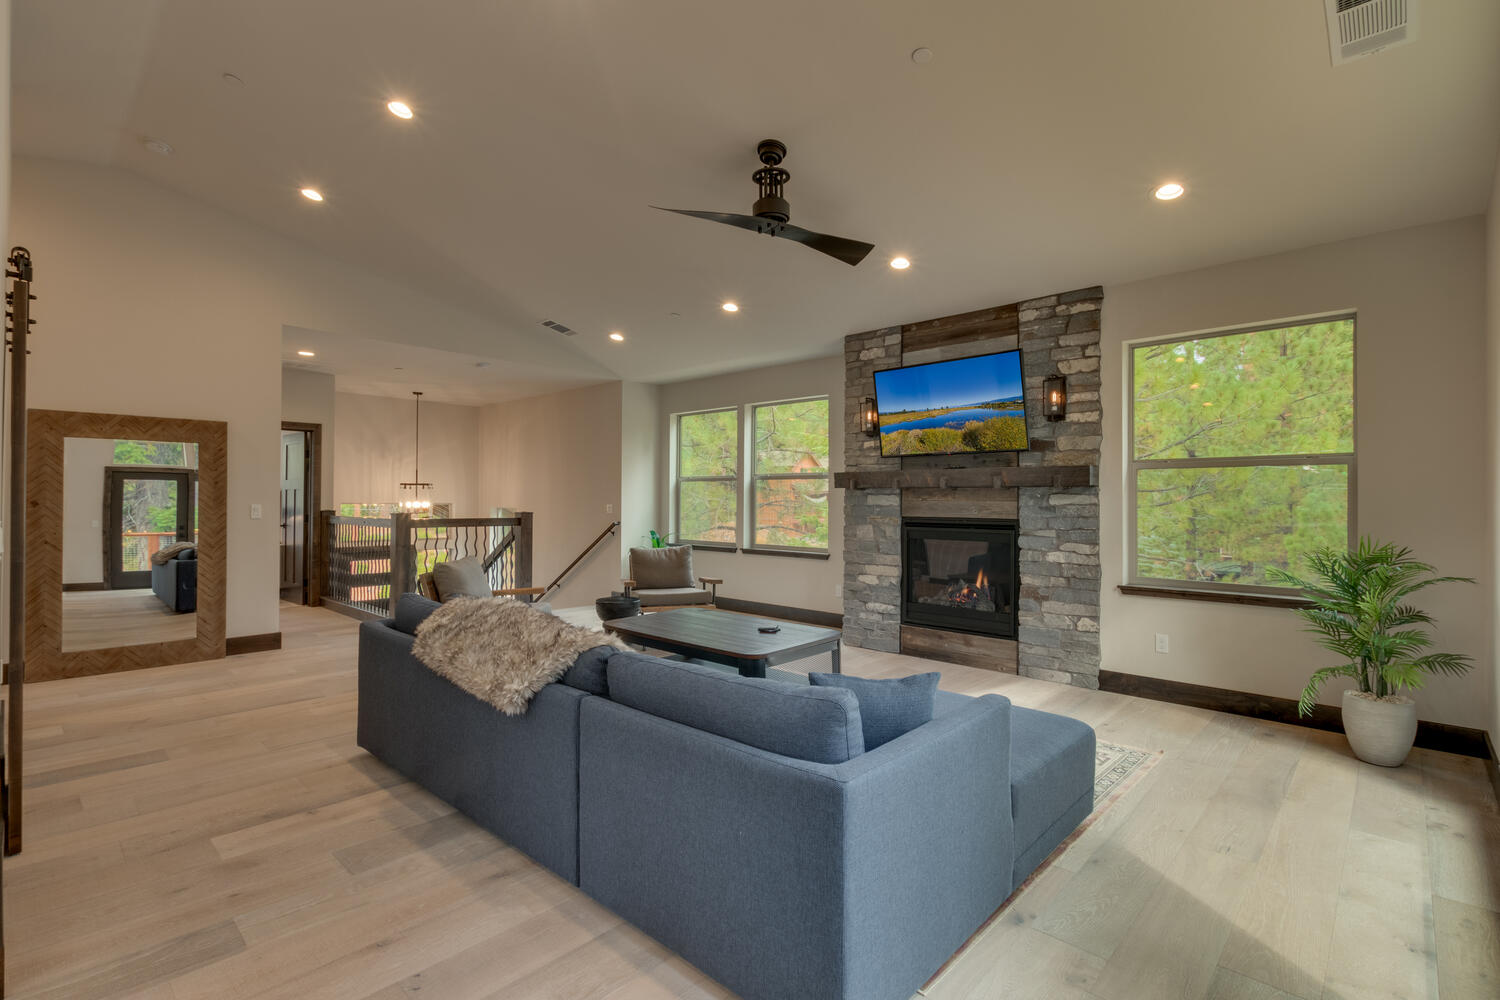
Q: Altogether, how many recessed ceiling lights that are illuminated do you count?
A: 7